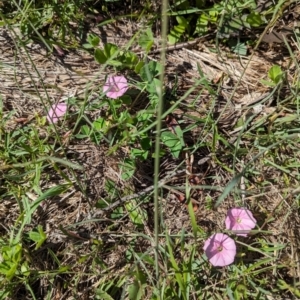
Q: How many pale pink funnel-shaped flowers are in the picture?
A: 4